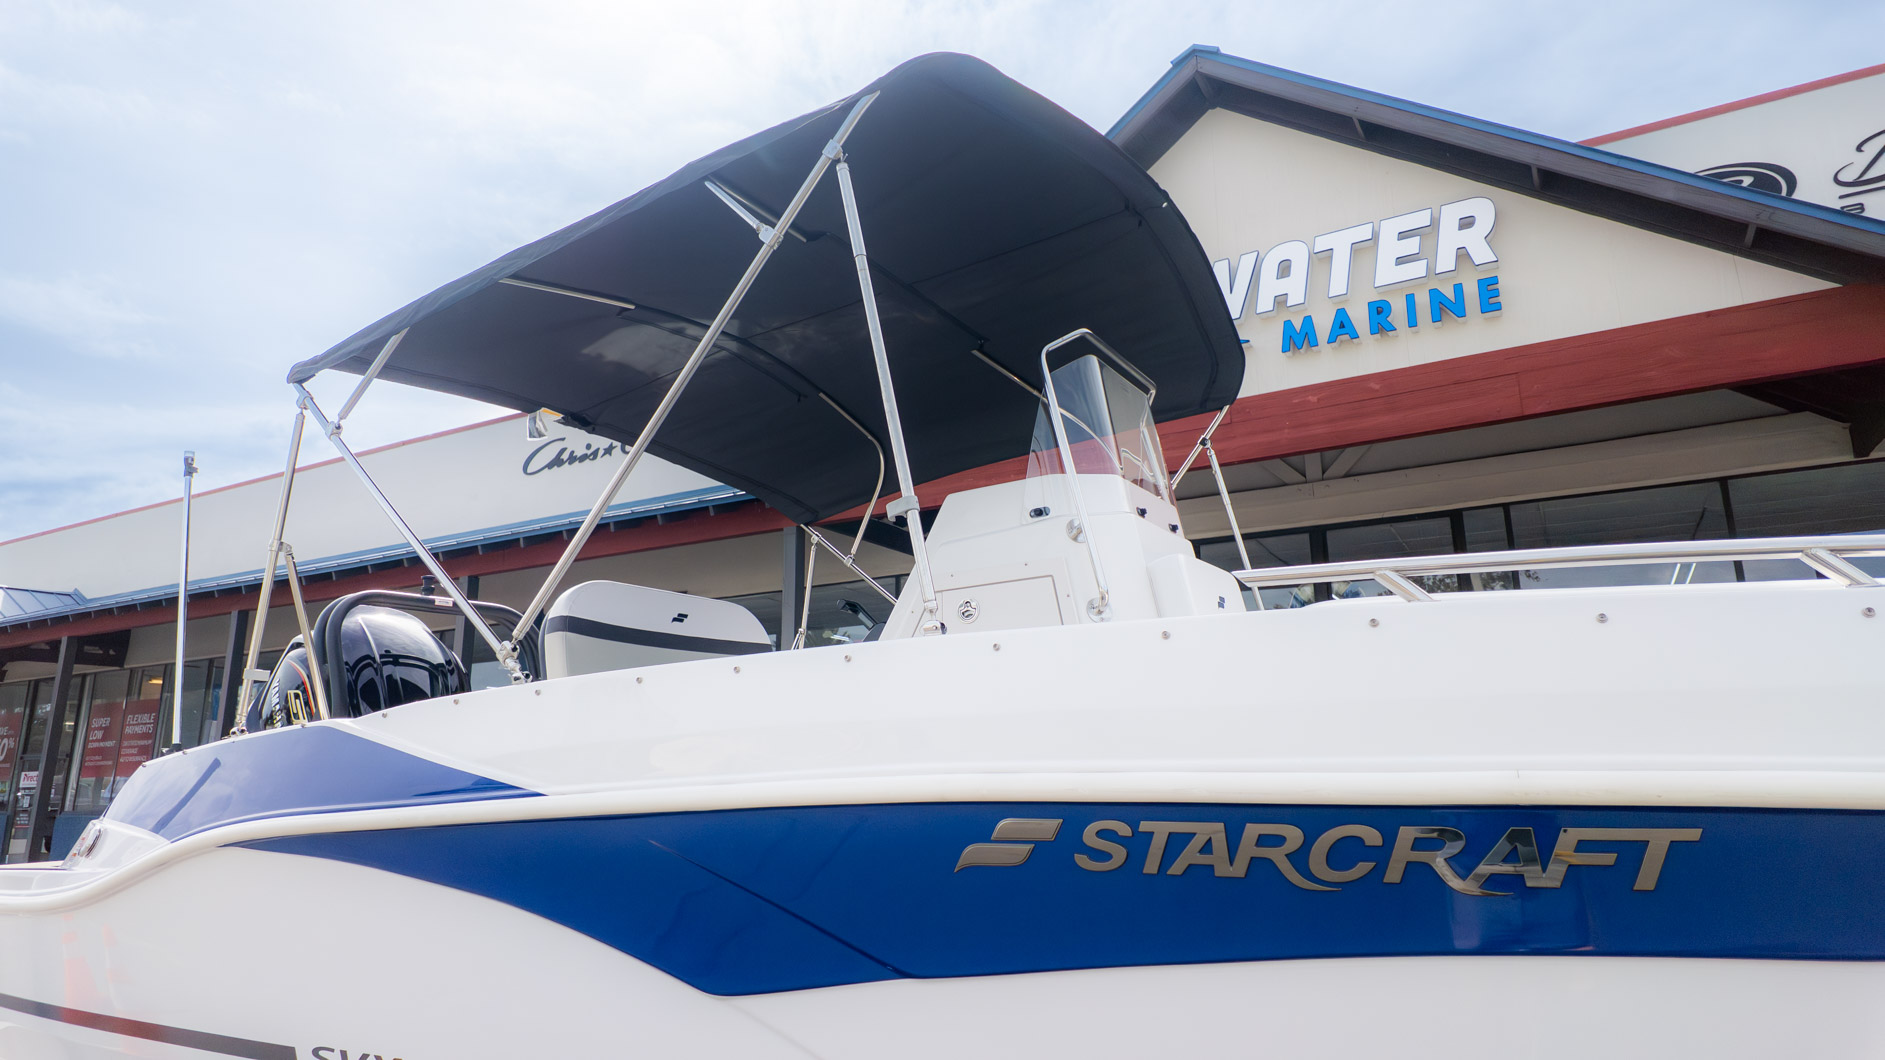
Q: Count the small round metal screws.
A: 11